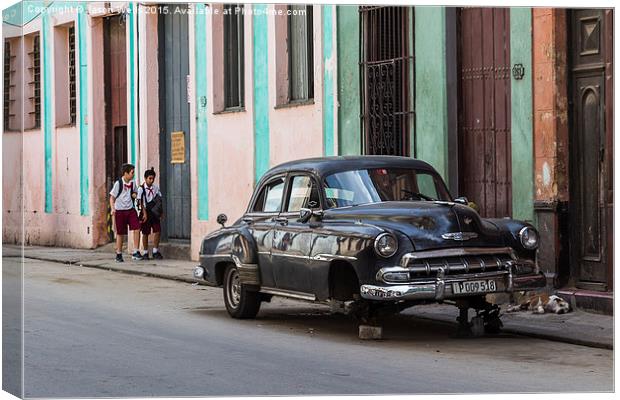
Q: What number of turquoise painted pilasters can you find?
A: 6